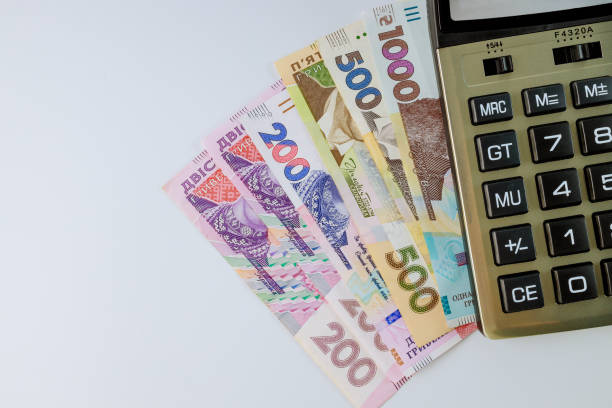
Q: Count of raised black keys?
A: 15